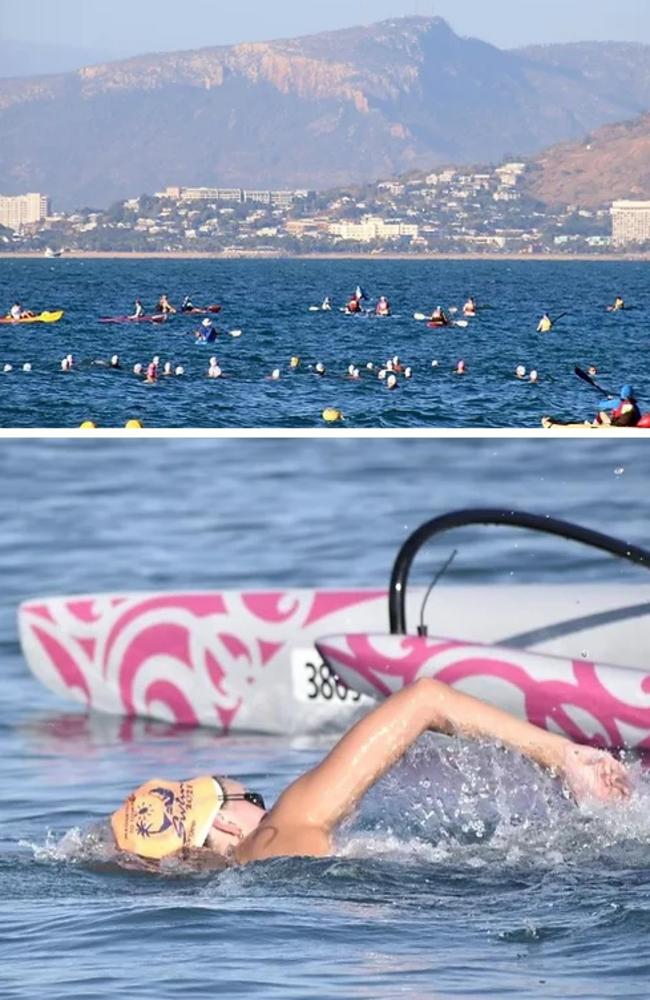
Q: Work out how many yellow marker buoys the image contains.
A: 3